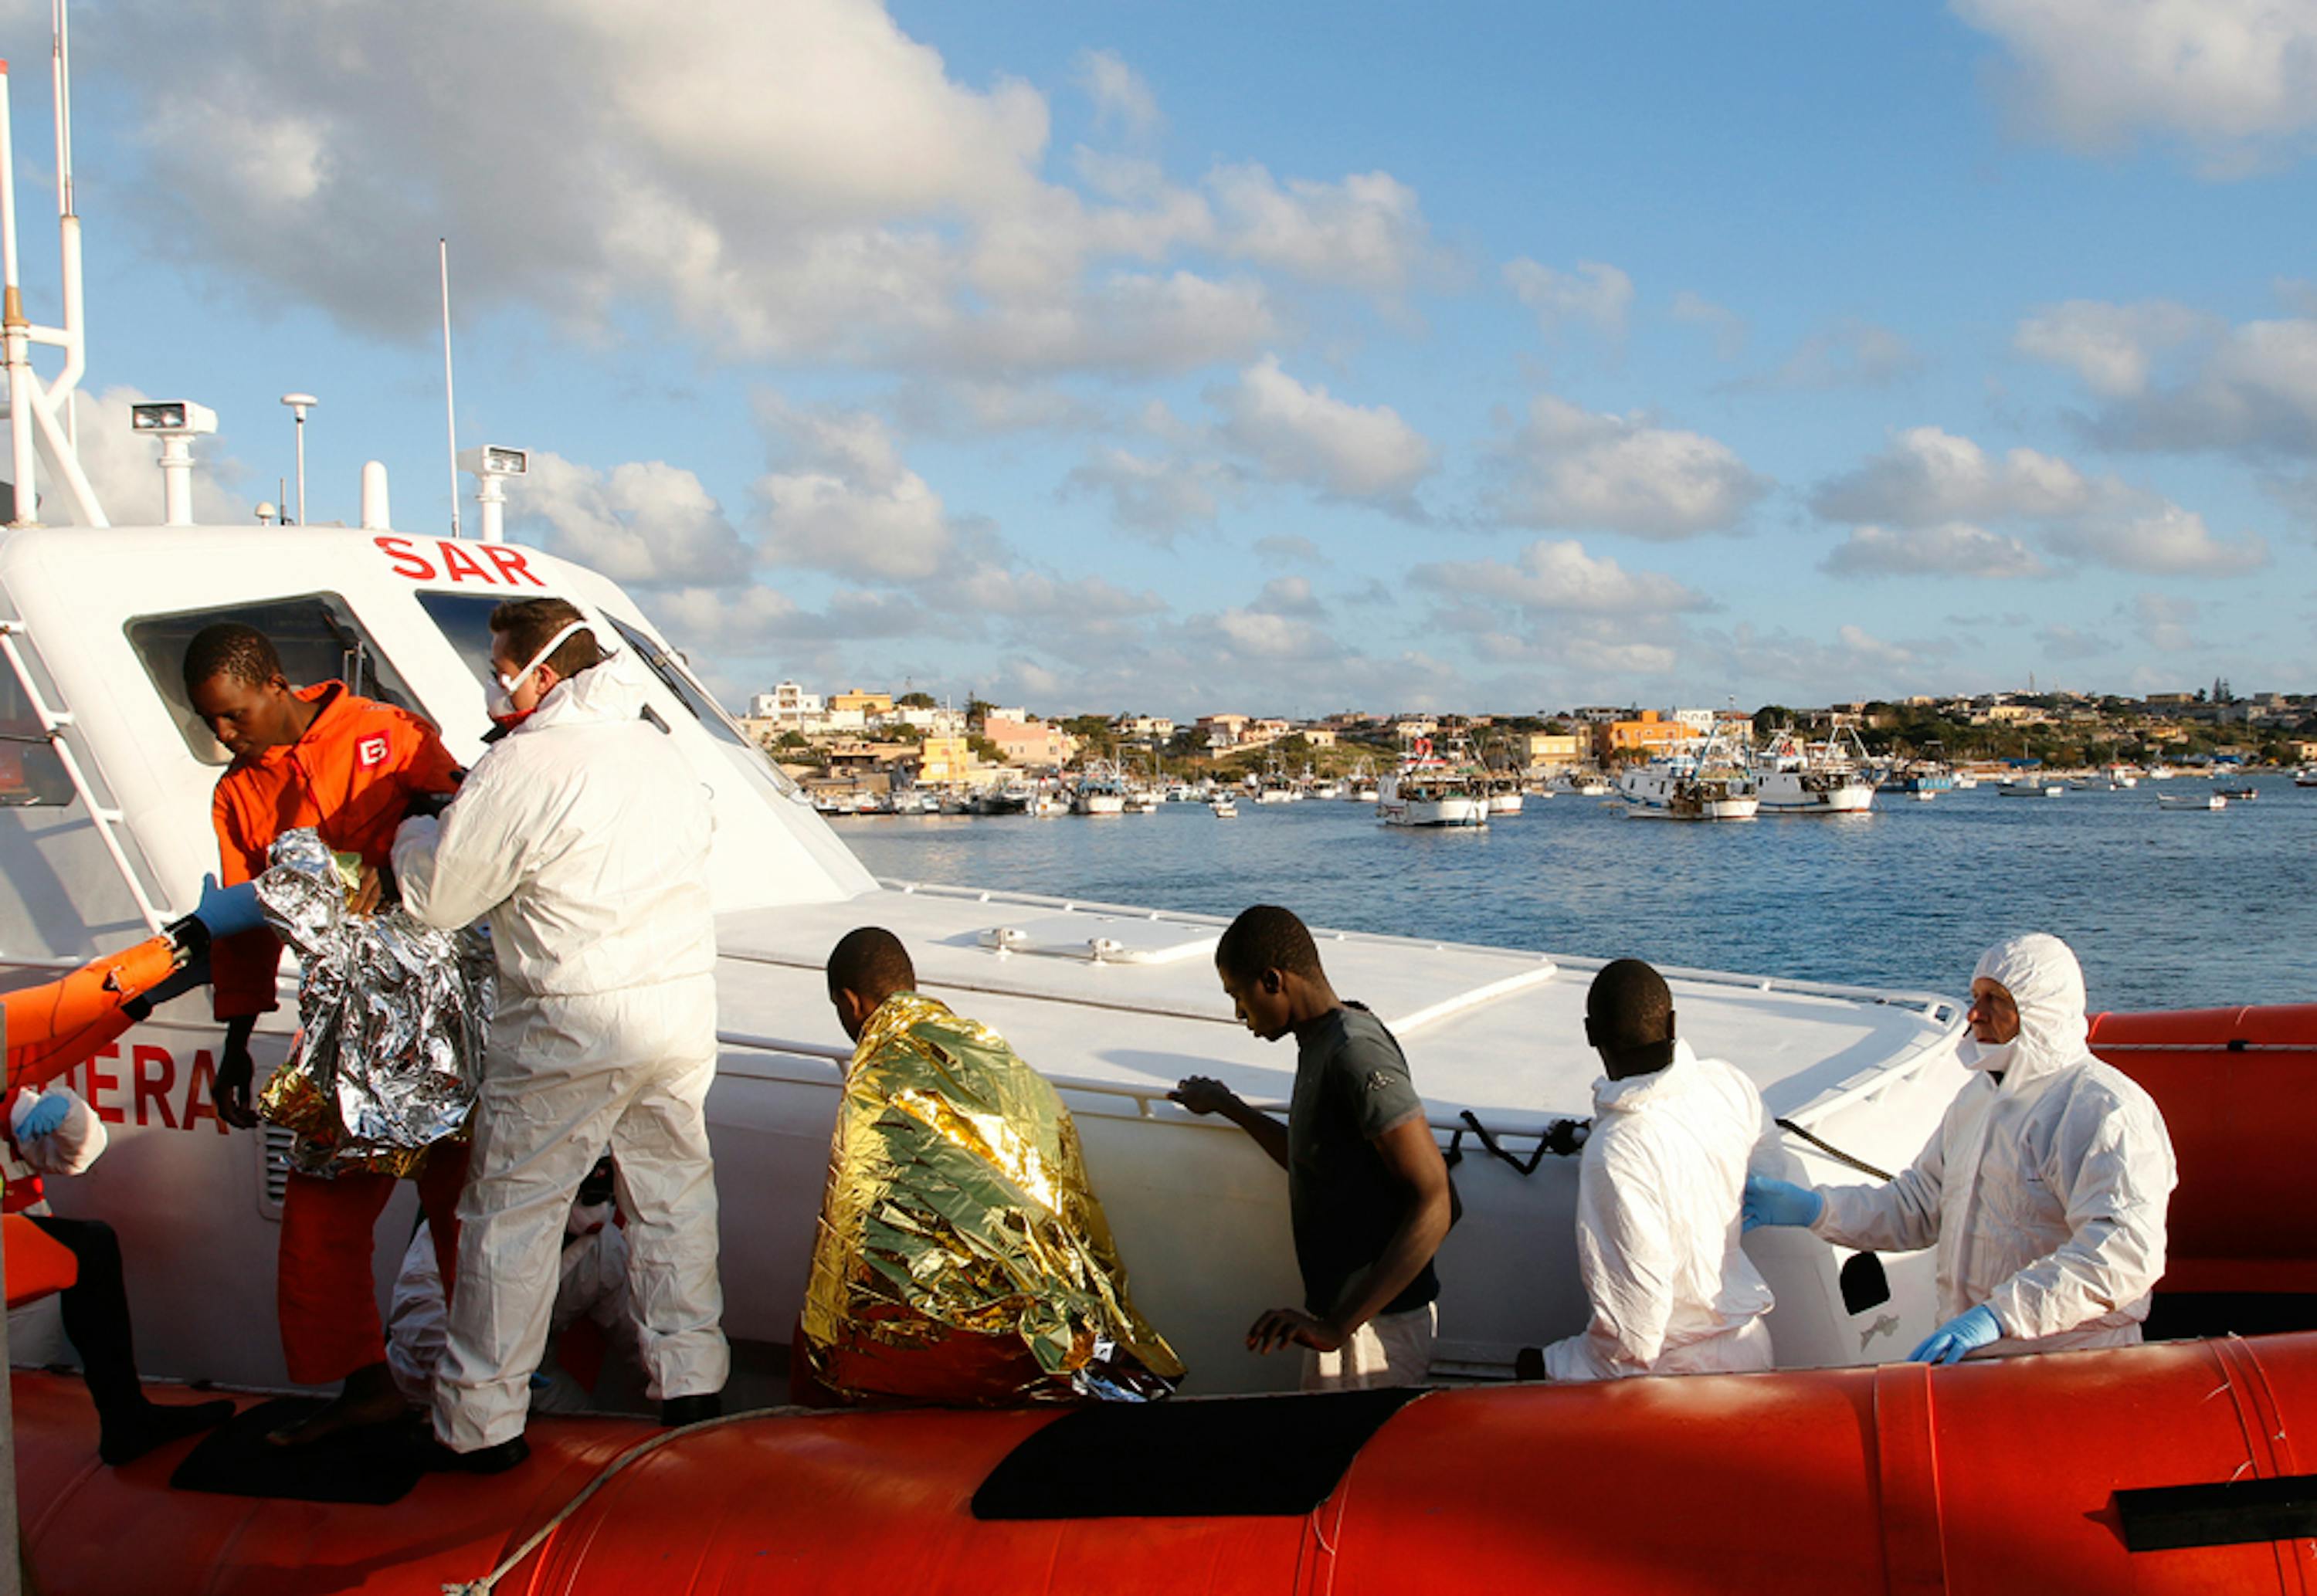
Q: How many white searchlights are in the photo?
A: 2